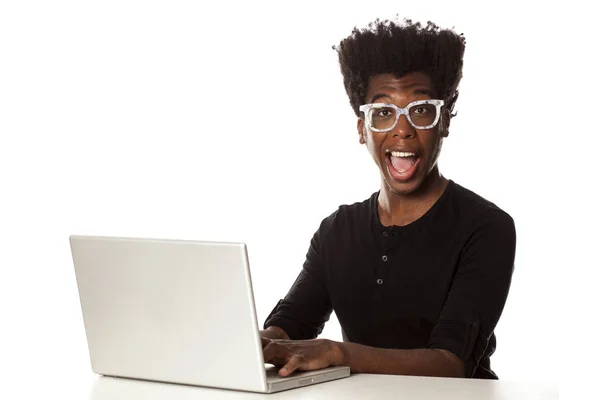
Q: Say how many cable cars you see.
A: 0